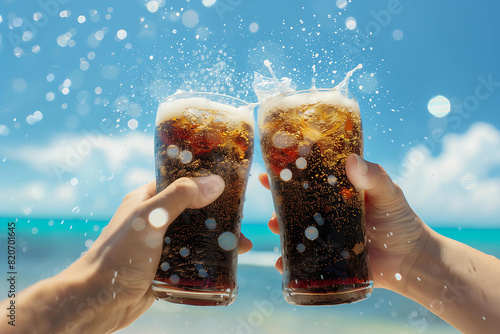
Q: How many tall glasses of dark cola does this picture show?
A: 2